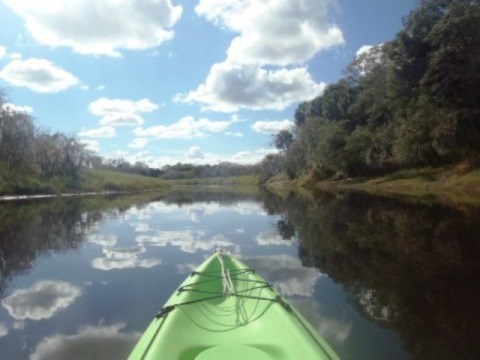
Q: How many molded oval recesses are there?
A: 1